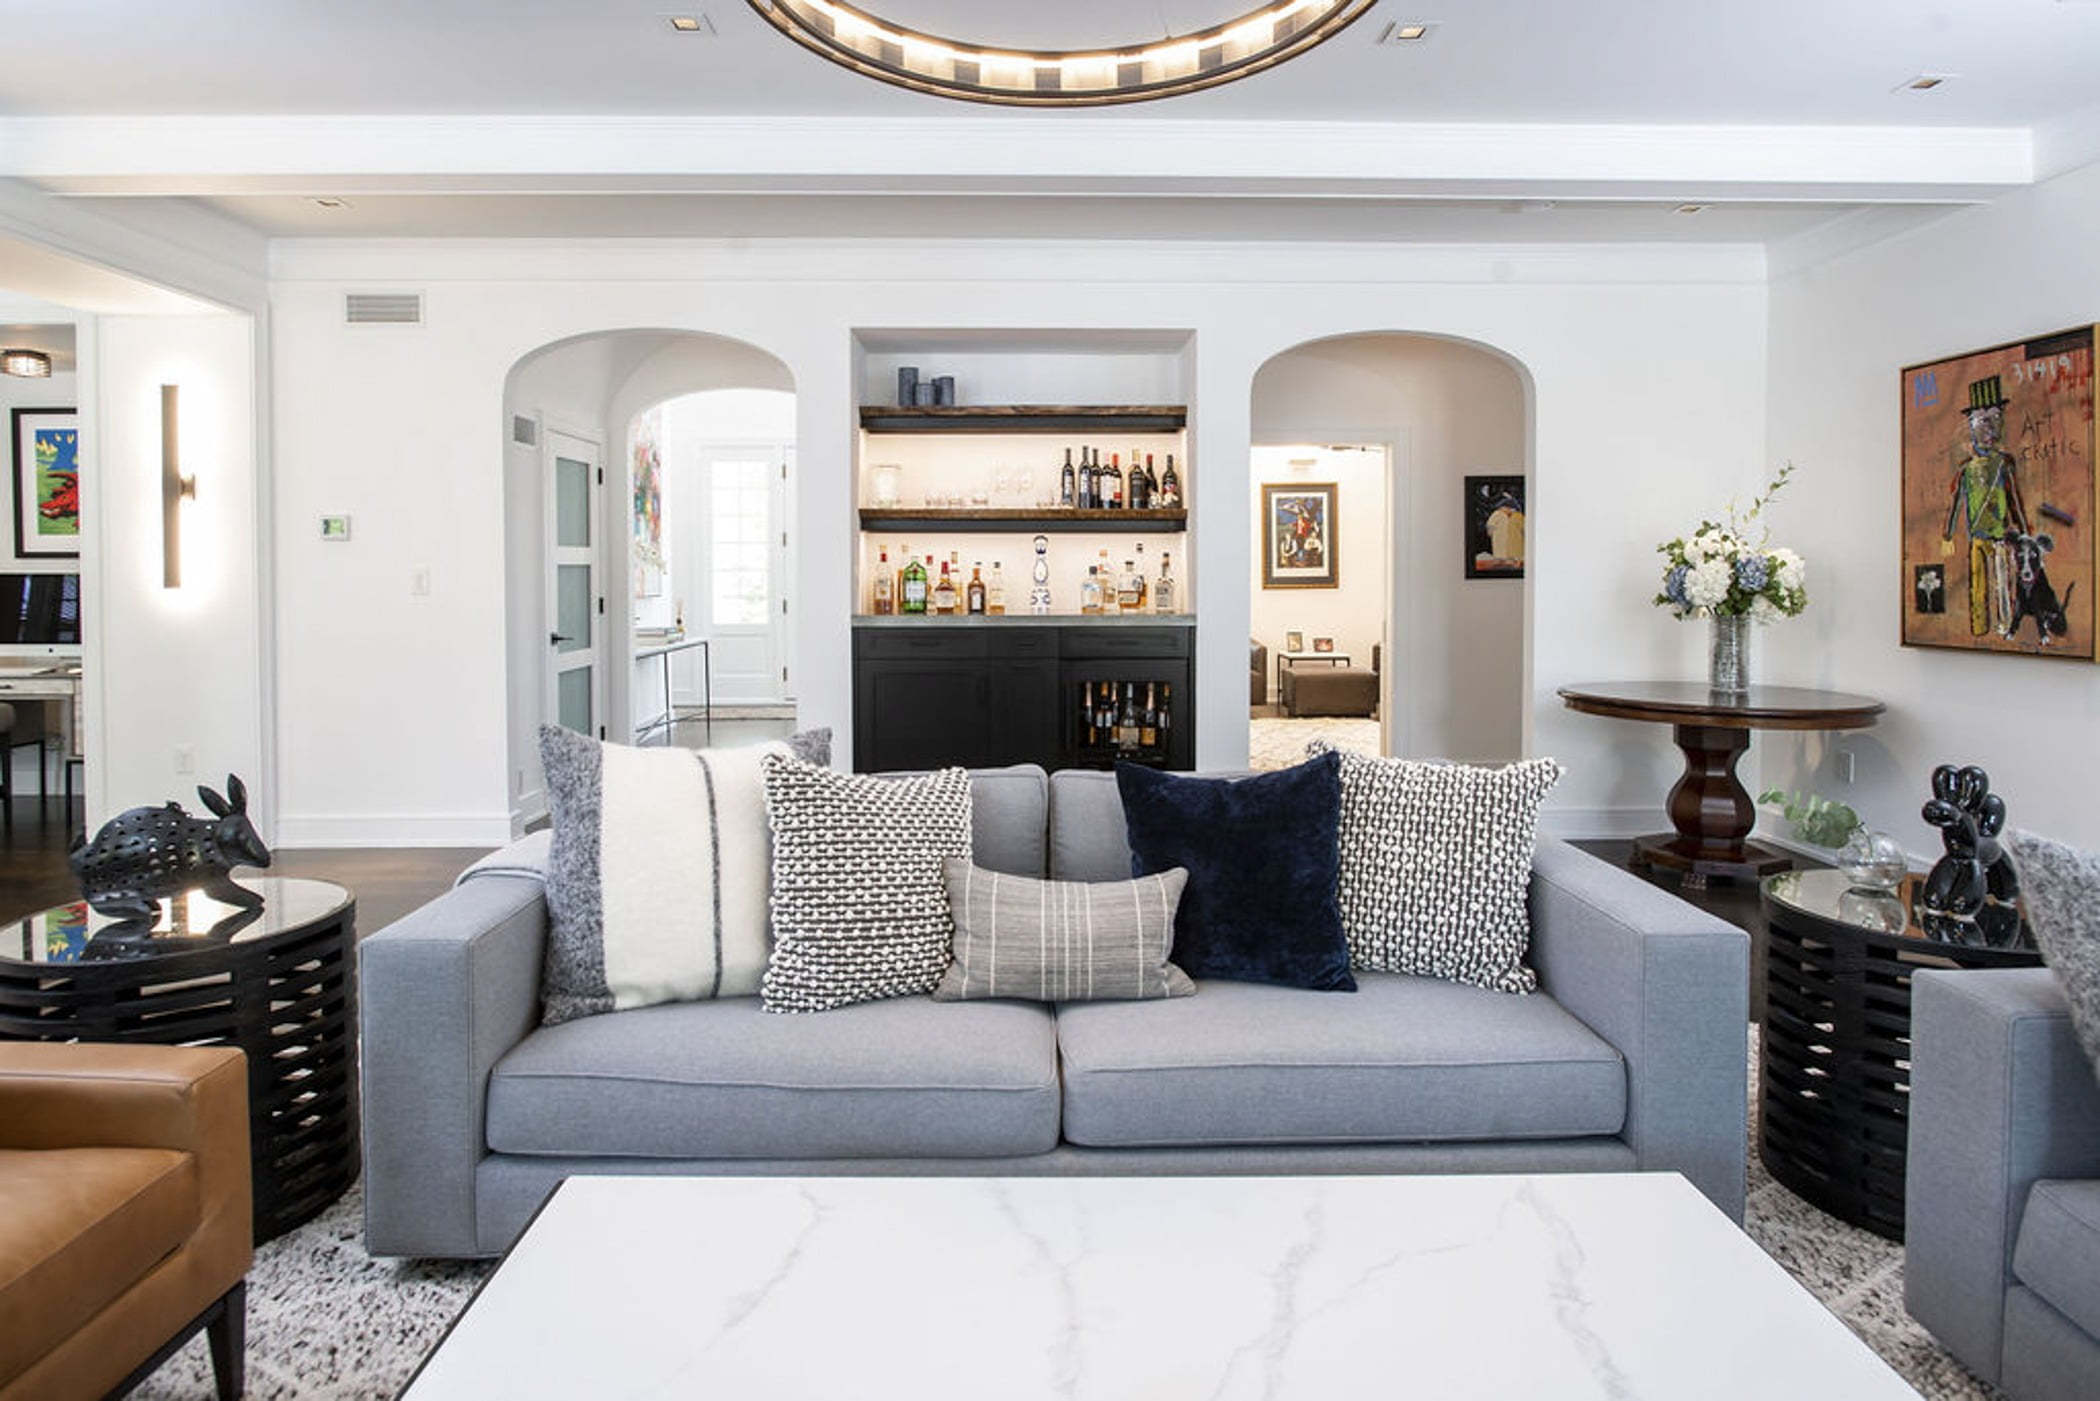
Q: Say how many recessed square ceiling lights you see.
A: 5